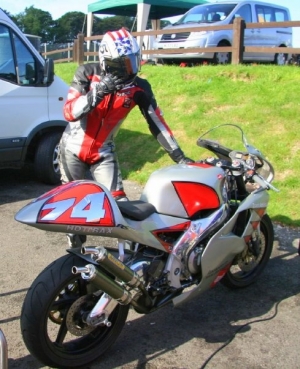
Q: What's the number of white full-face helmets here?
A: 1